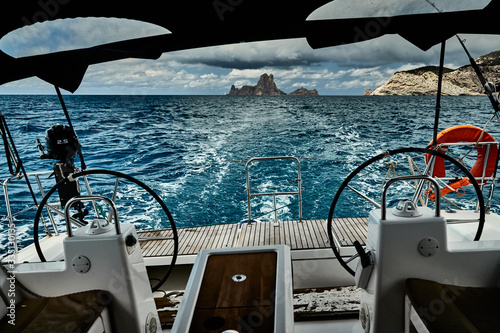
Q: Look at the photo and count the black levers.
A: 1